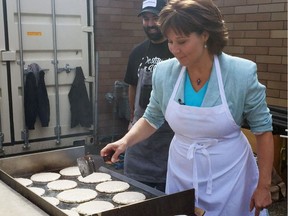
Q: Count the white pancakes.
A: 12